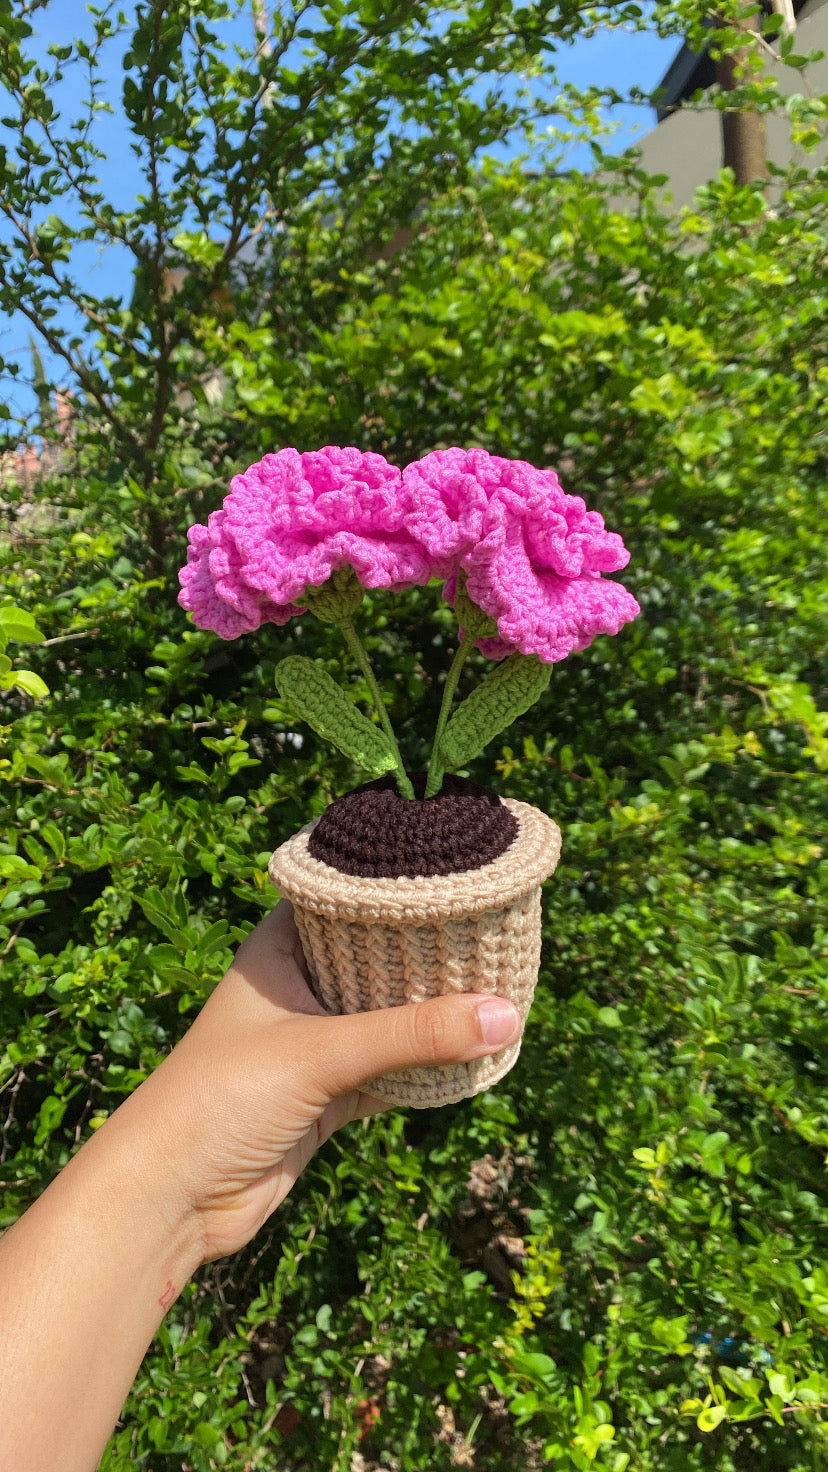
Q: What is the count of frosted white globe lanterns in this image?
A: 0